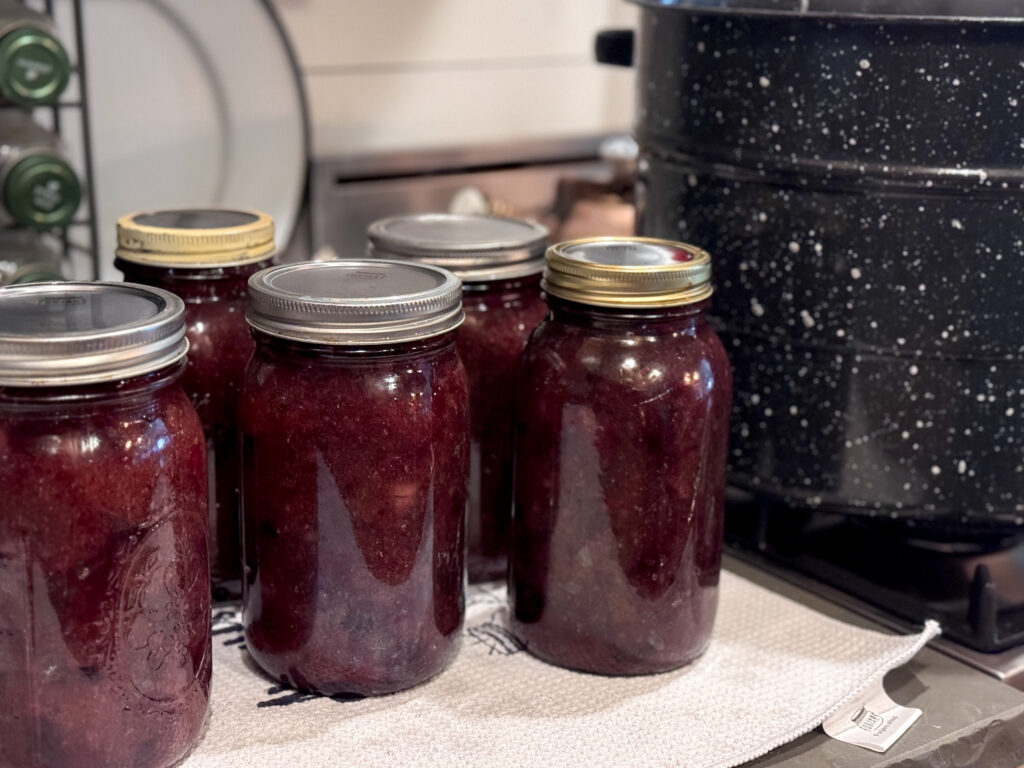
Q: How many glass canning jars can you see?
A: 5